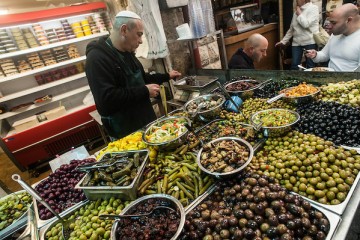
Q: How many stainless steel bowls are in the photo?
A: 7